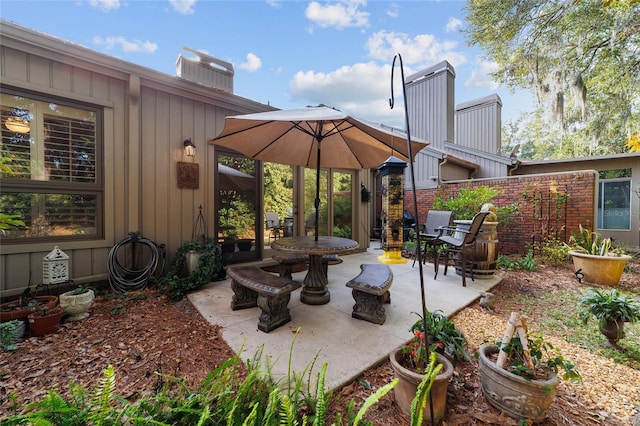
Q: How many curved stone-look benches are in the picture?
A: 3